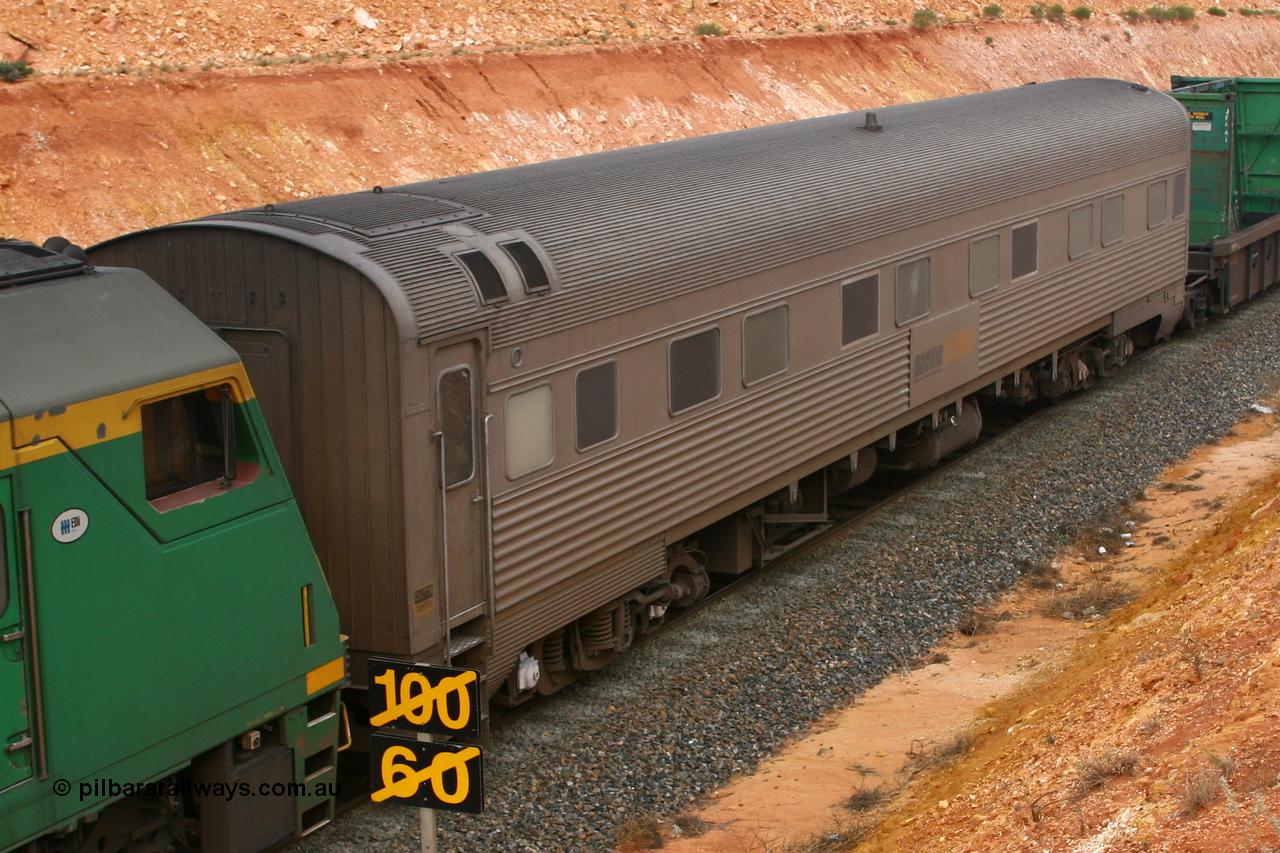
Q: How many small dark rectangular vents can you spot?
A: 2